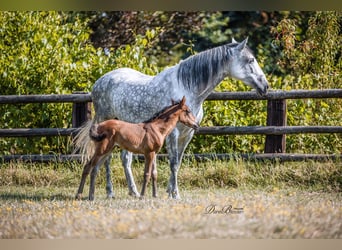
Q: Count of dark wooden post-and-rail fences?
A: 1